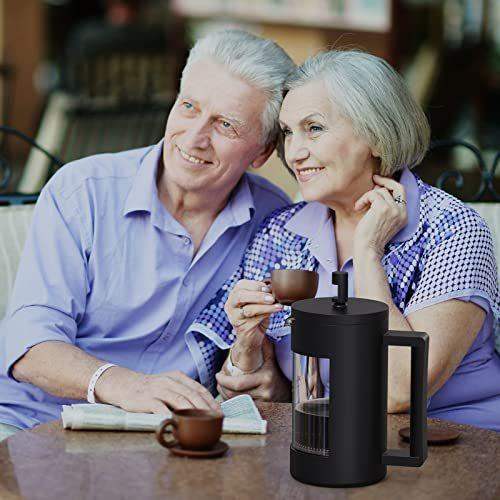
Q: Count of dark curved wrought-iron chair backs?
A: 2